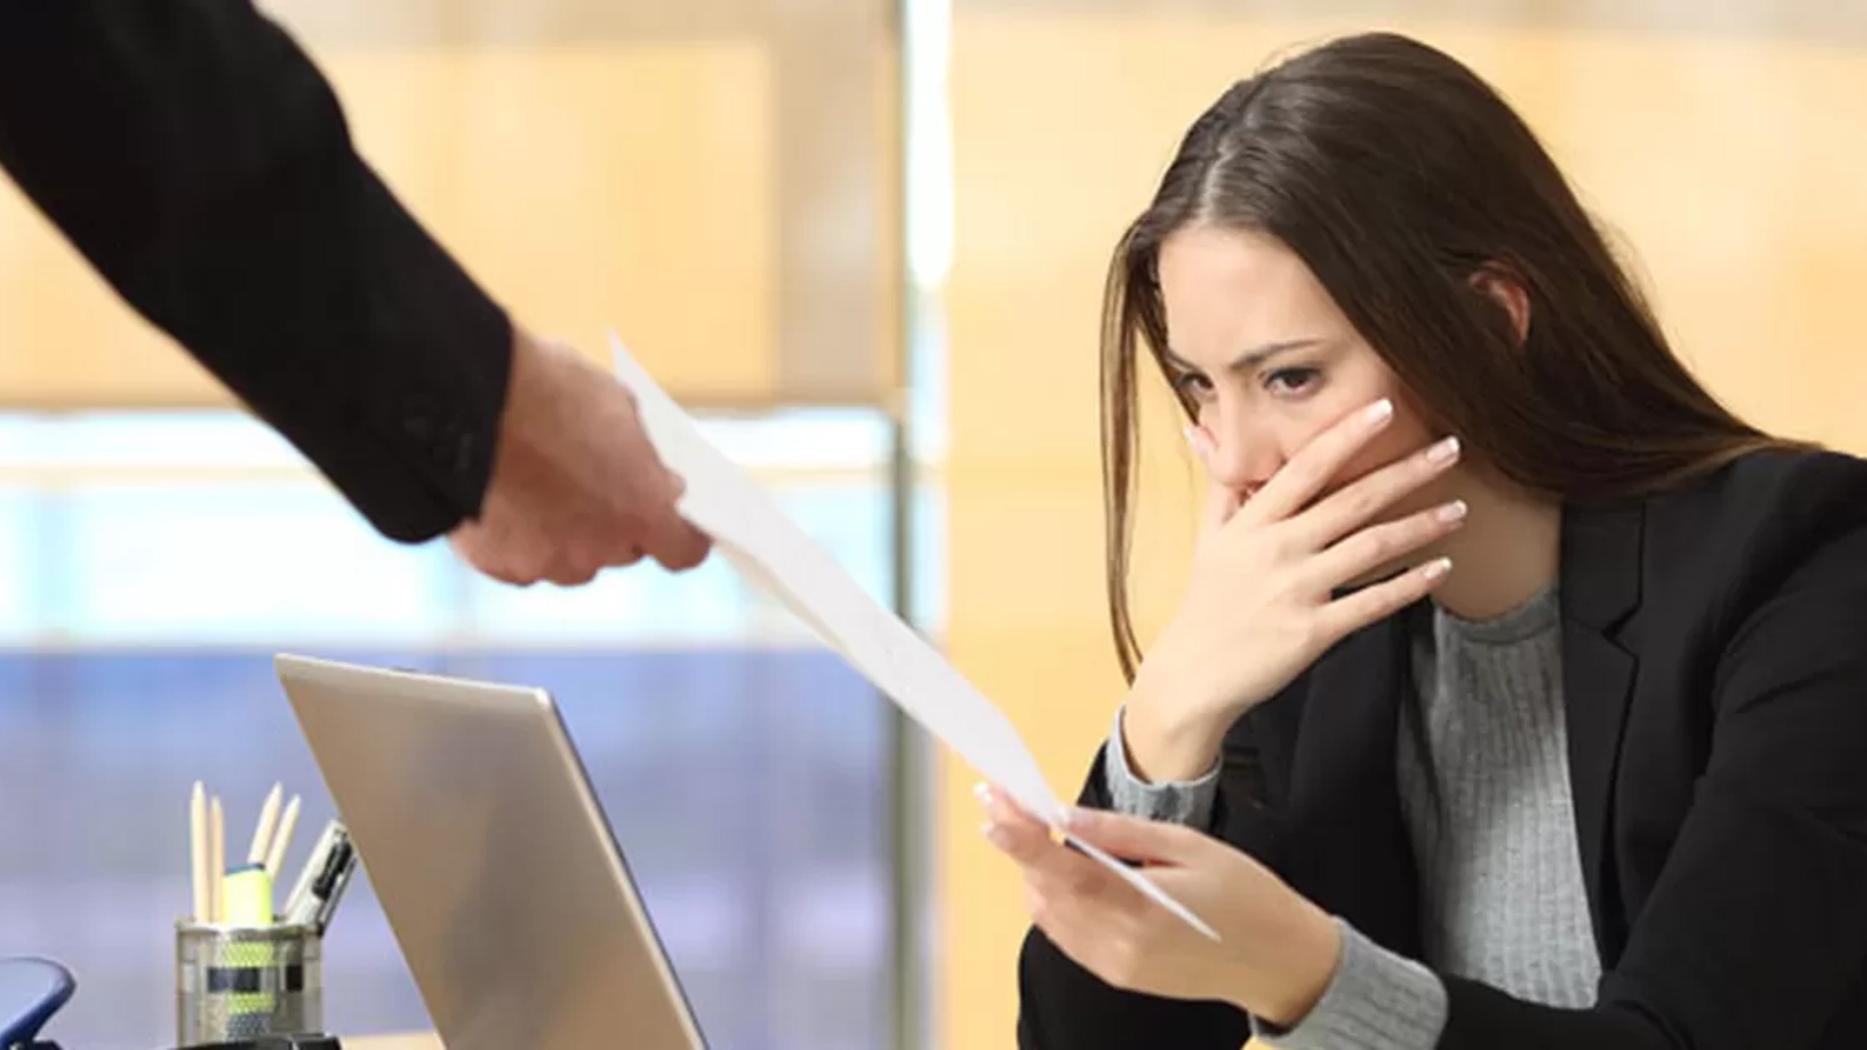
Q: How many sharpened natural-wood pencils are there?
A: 4